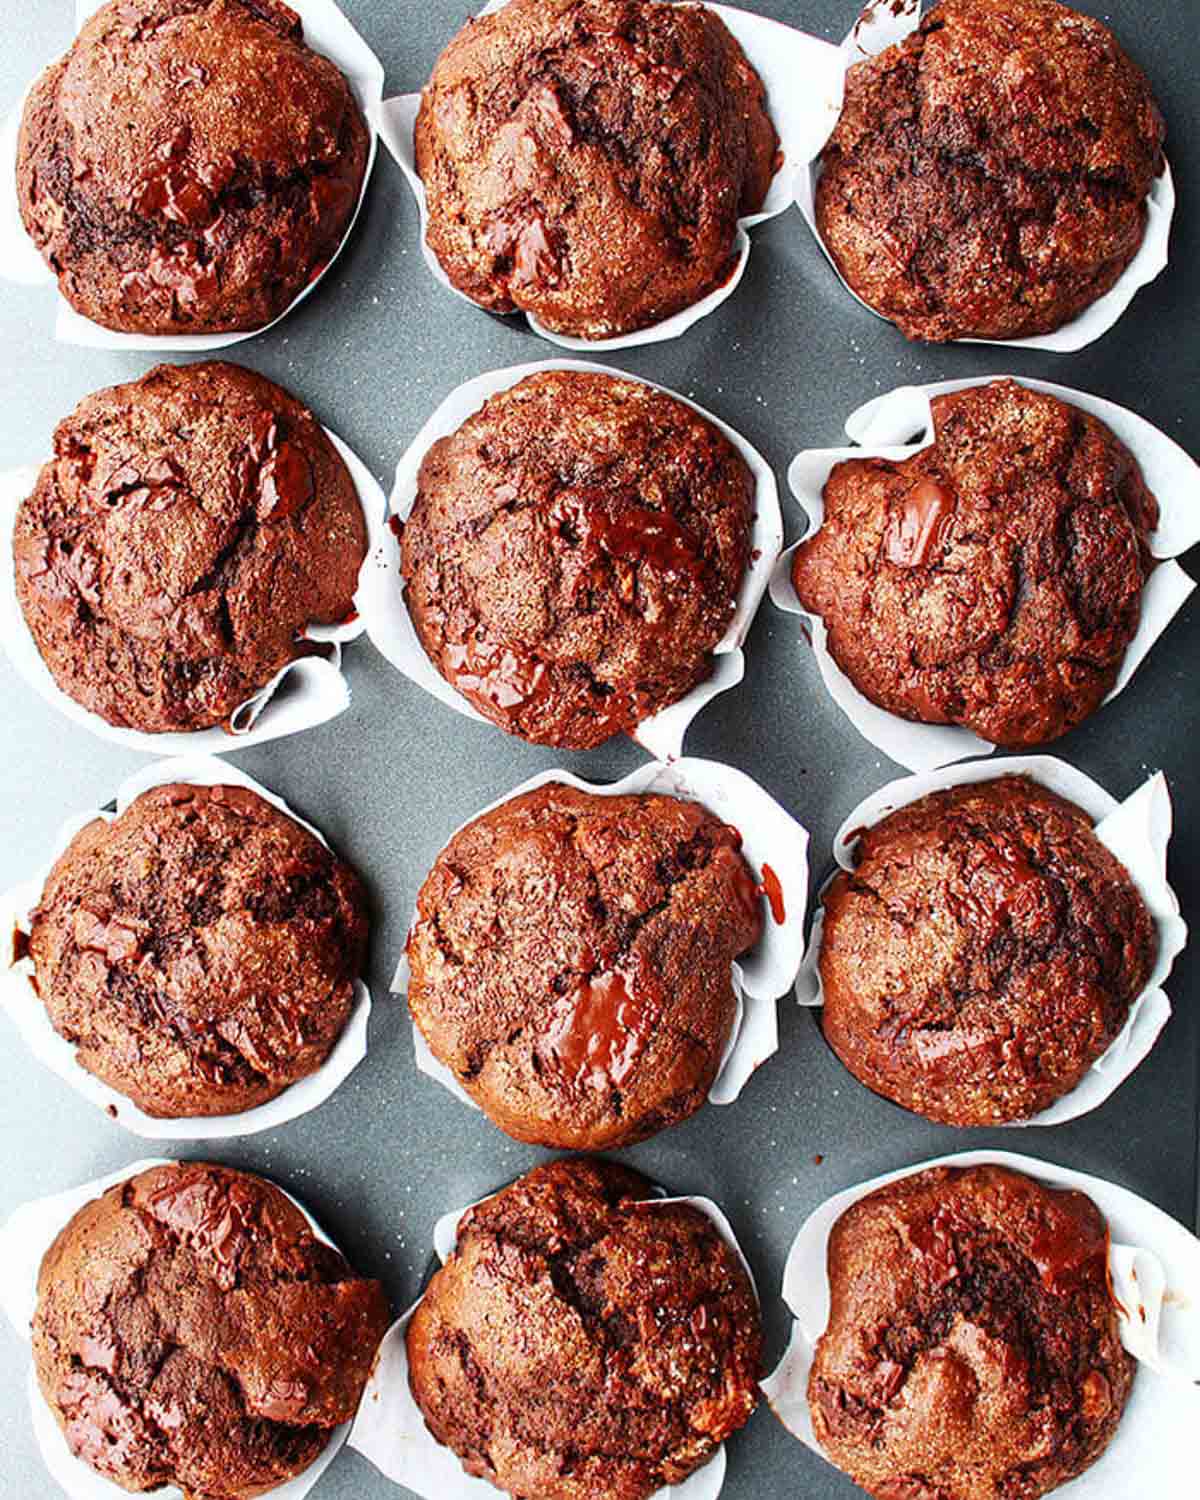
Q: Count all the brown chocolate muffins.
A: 12